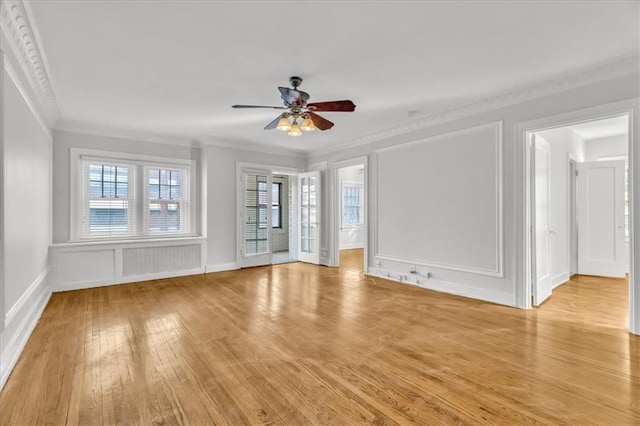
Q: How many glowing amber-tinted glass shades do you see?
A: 3